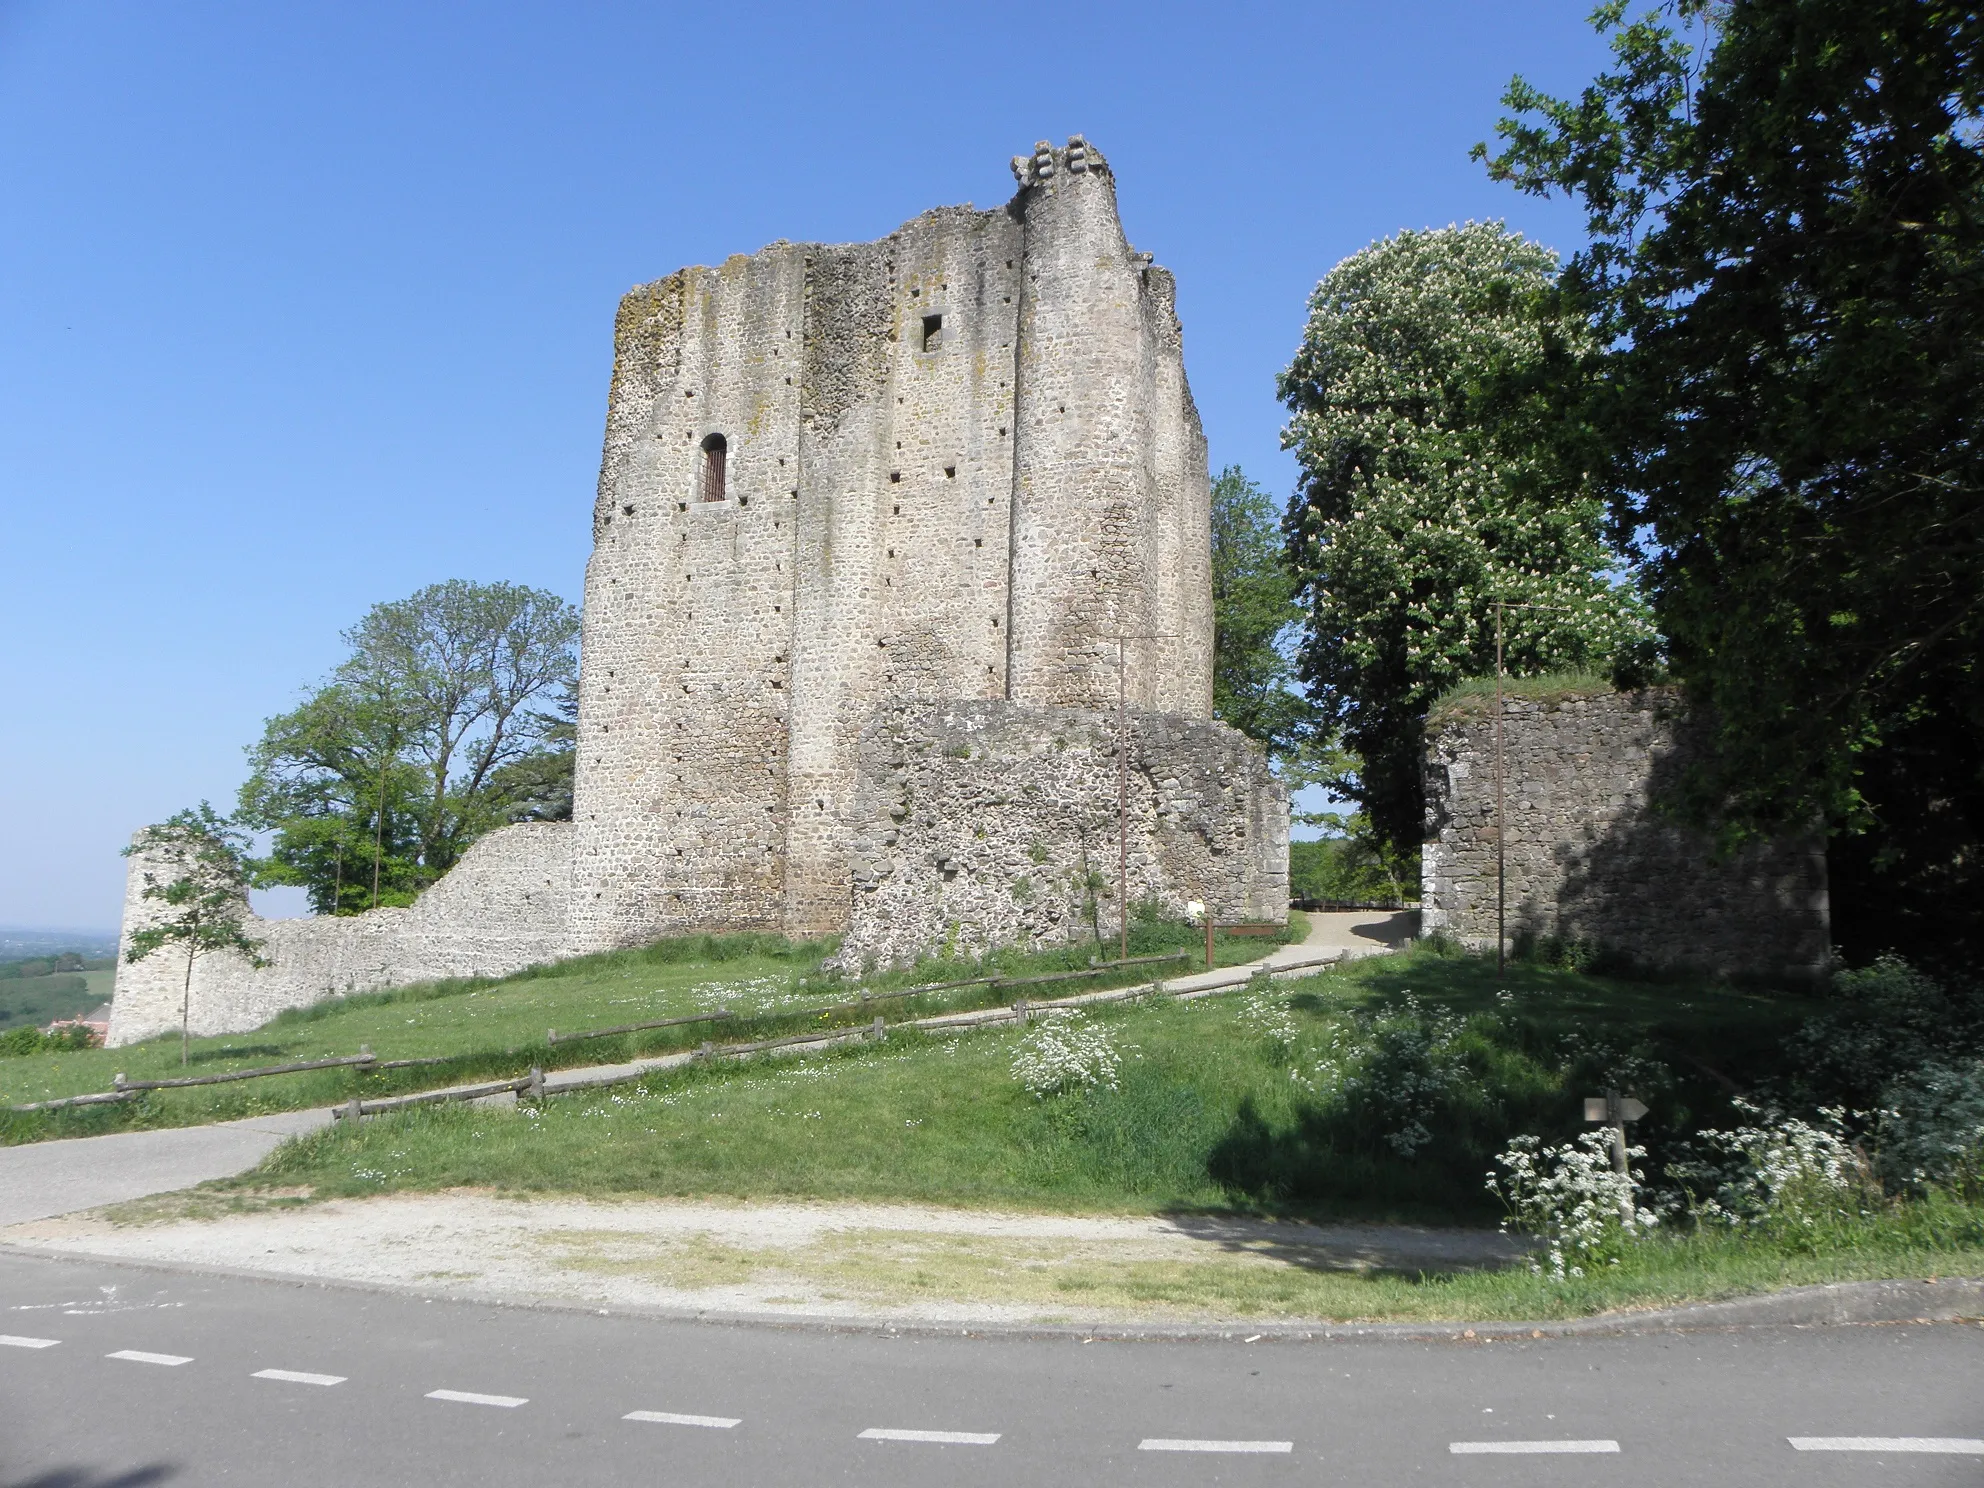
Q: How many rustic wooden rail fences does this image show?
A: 2